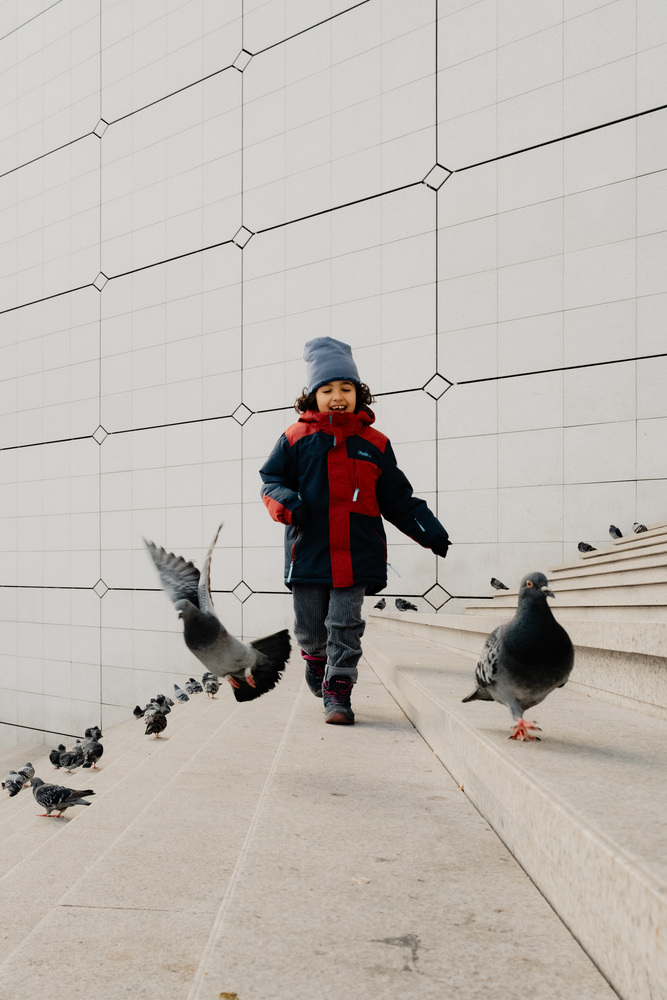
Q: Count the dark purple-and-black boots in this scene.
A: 2